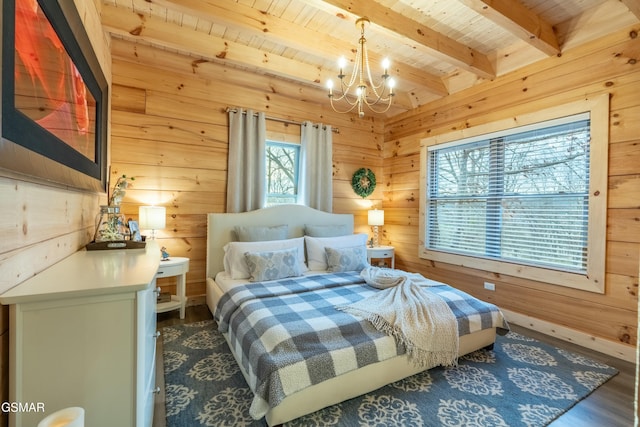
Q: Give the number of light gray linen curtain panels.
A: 2